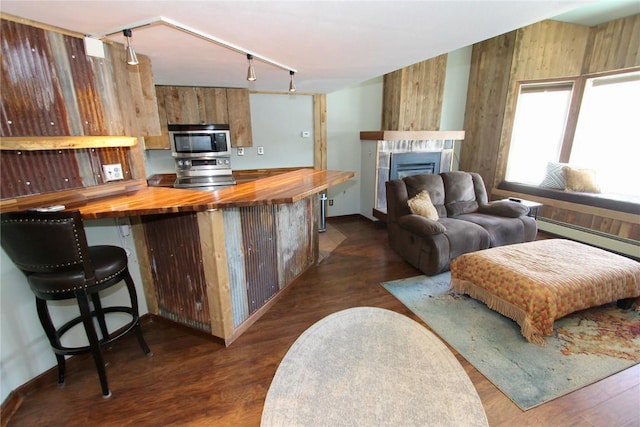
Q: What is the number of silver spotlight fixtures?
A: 3